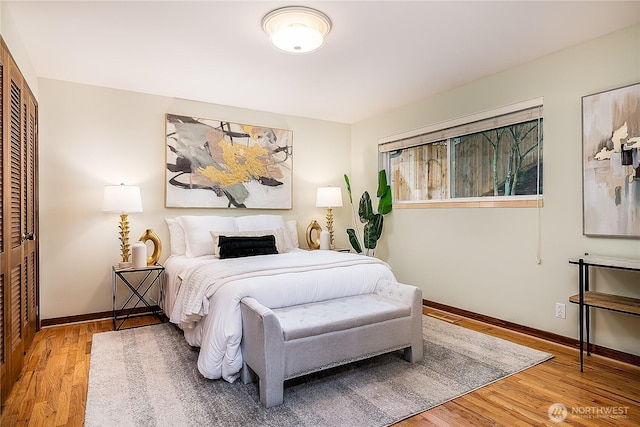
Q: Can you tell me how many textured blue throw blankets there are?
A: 0